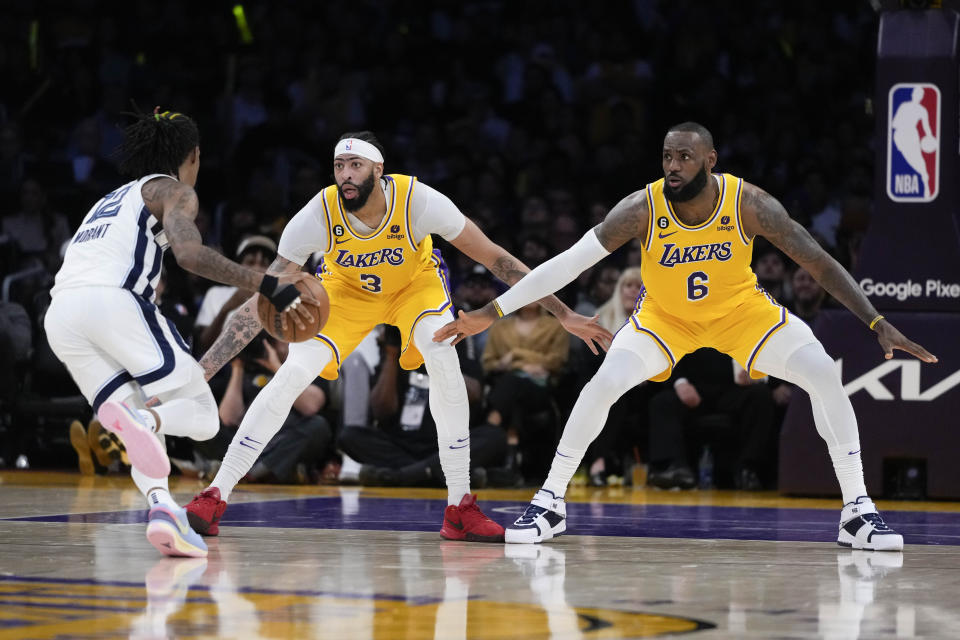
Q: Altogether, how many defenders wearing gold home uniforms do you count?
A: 2